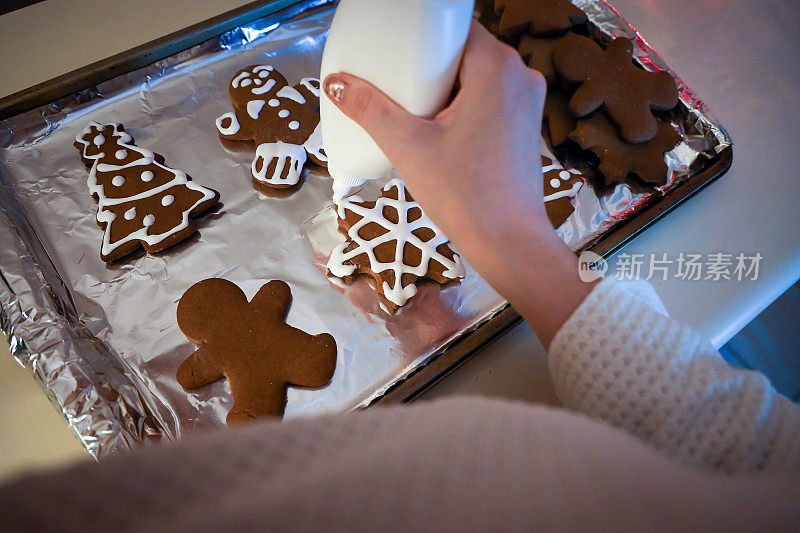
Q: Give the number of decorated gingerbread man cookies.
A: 1